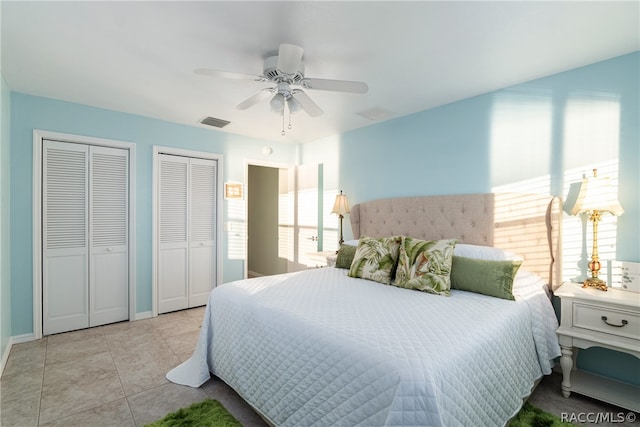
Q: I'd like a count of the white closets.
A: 2